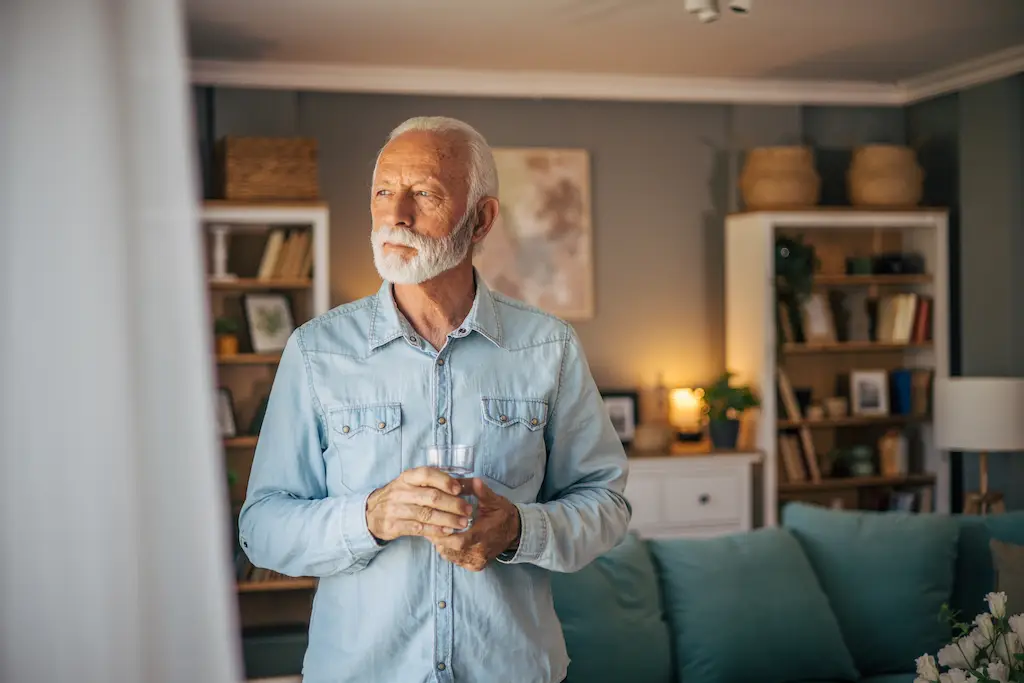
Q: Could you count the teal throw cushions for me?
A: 3